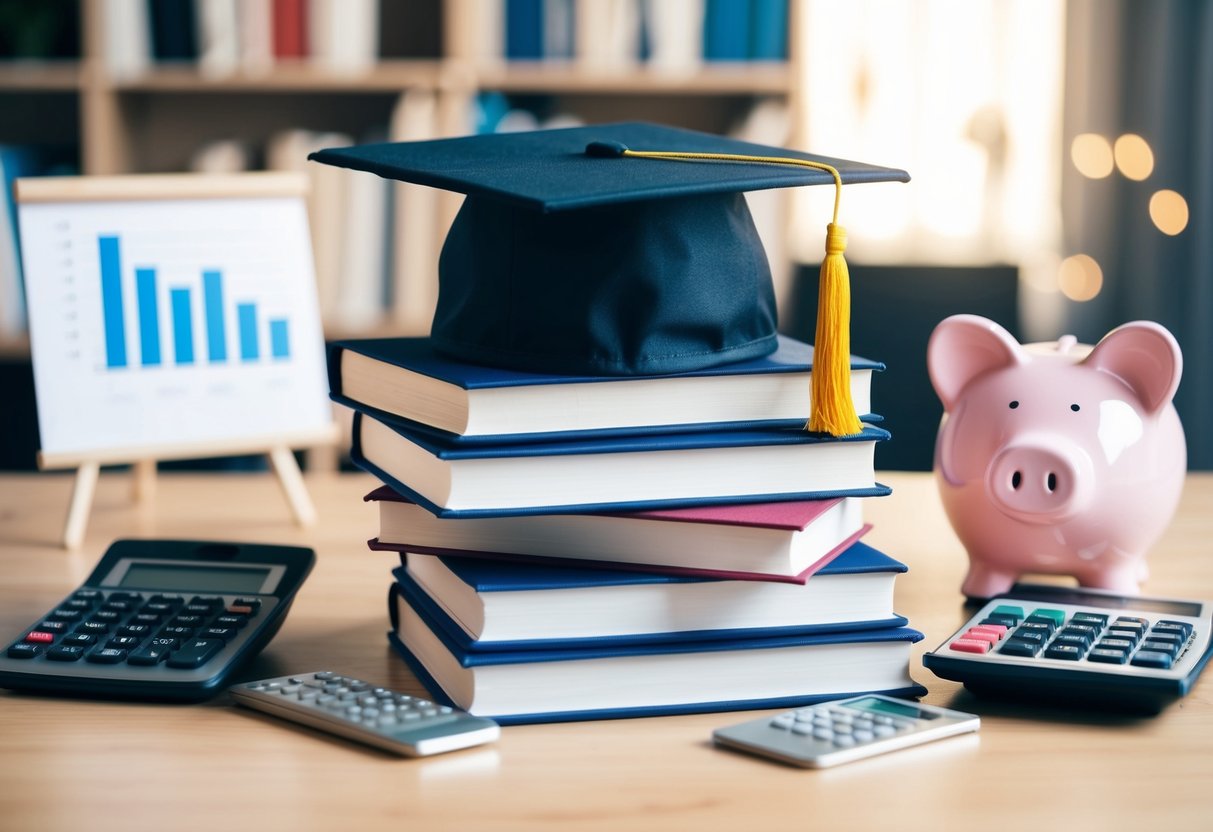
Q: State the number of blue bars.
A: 6